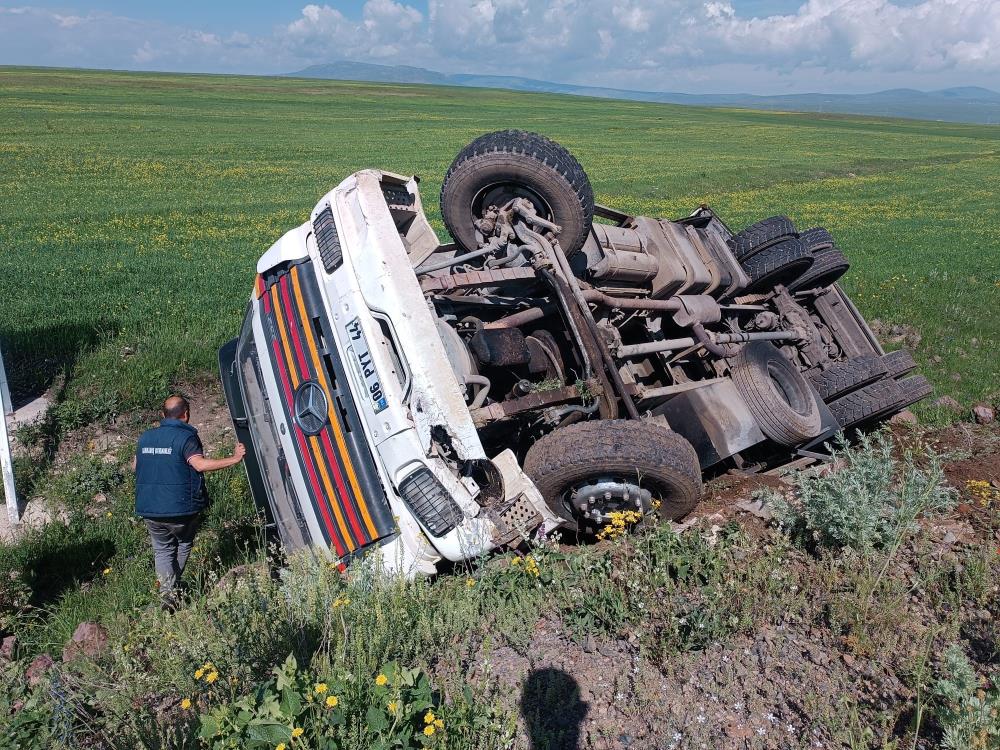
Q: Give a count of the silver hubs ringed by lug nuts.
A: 1